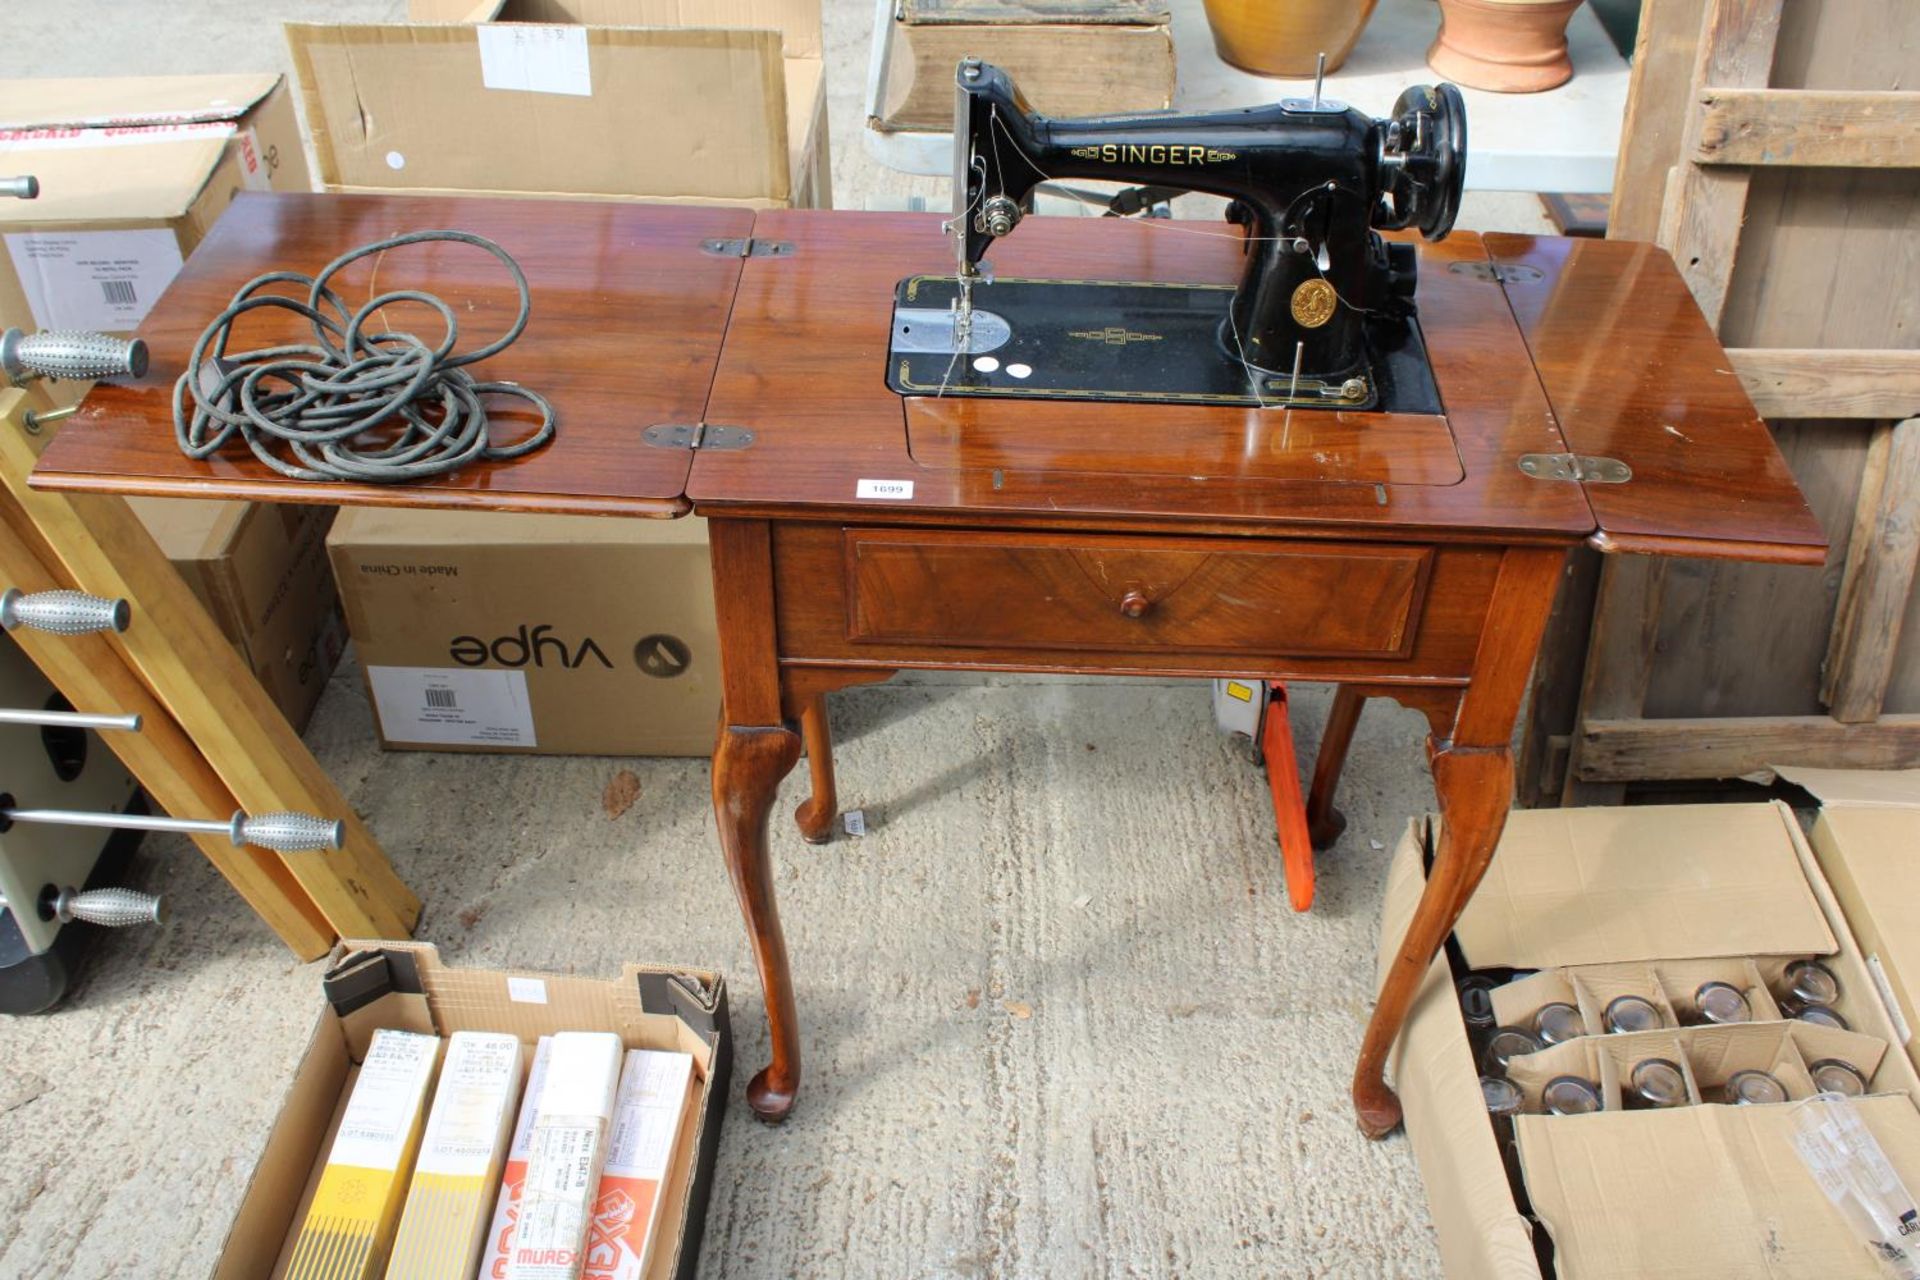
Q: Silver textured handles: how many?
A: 4